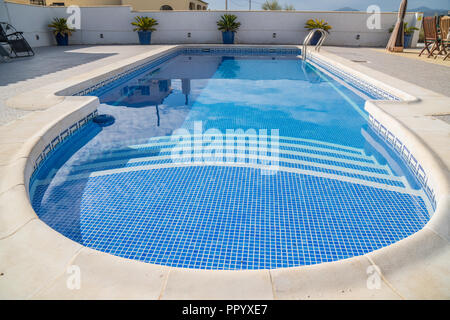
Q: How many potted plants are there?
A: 5